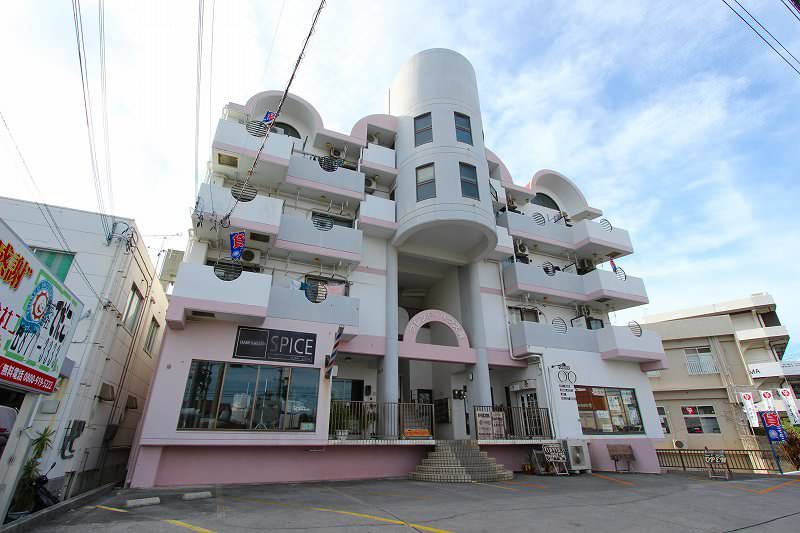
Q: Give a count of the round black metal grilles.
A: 12